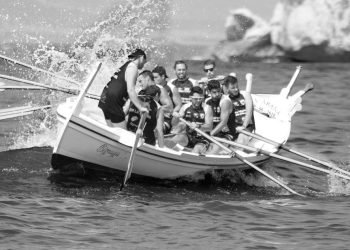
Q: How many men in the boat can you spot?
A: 9